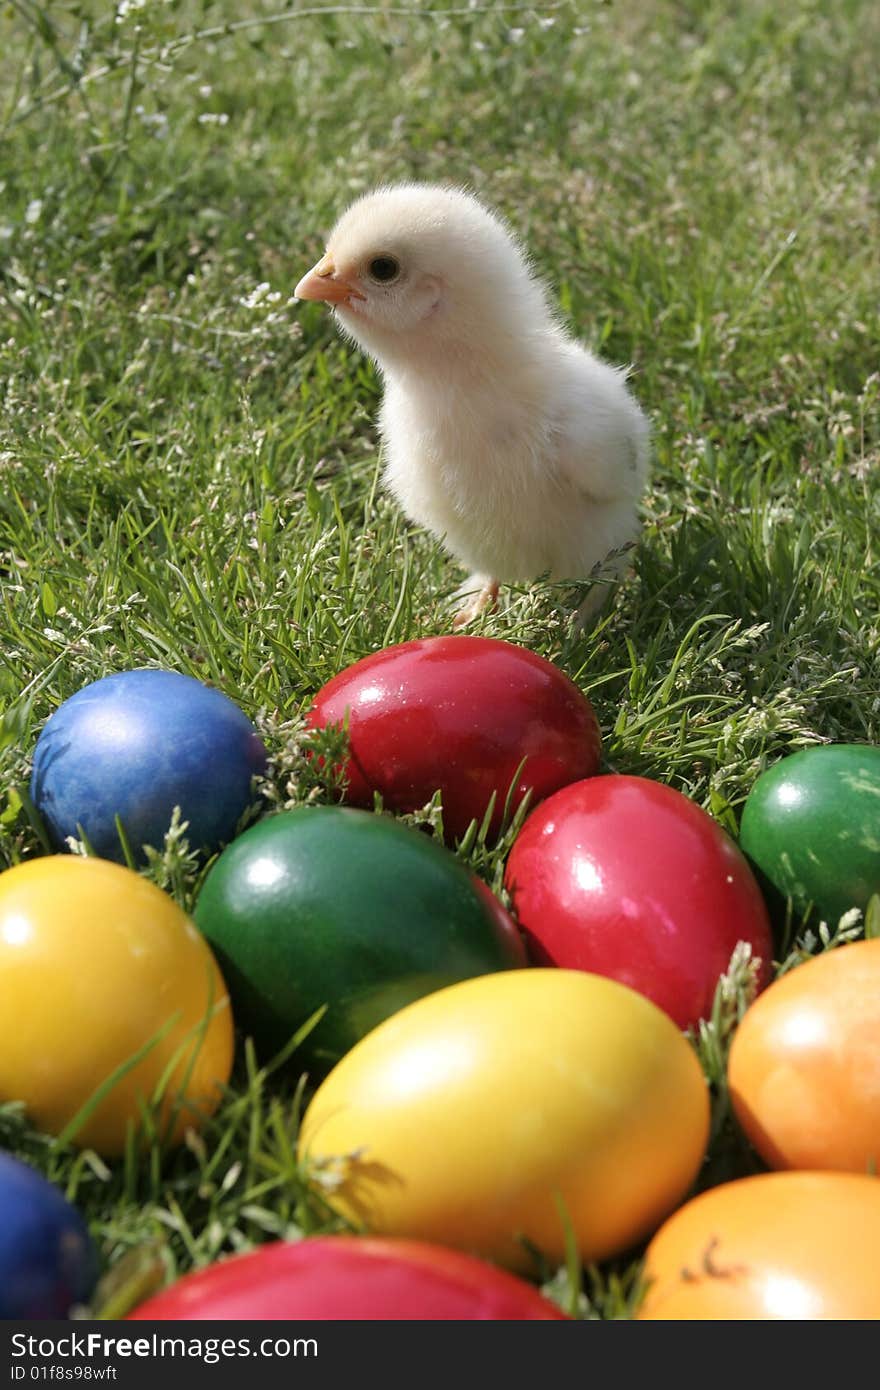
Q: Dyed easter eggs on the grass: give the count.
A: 11